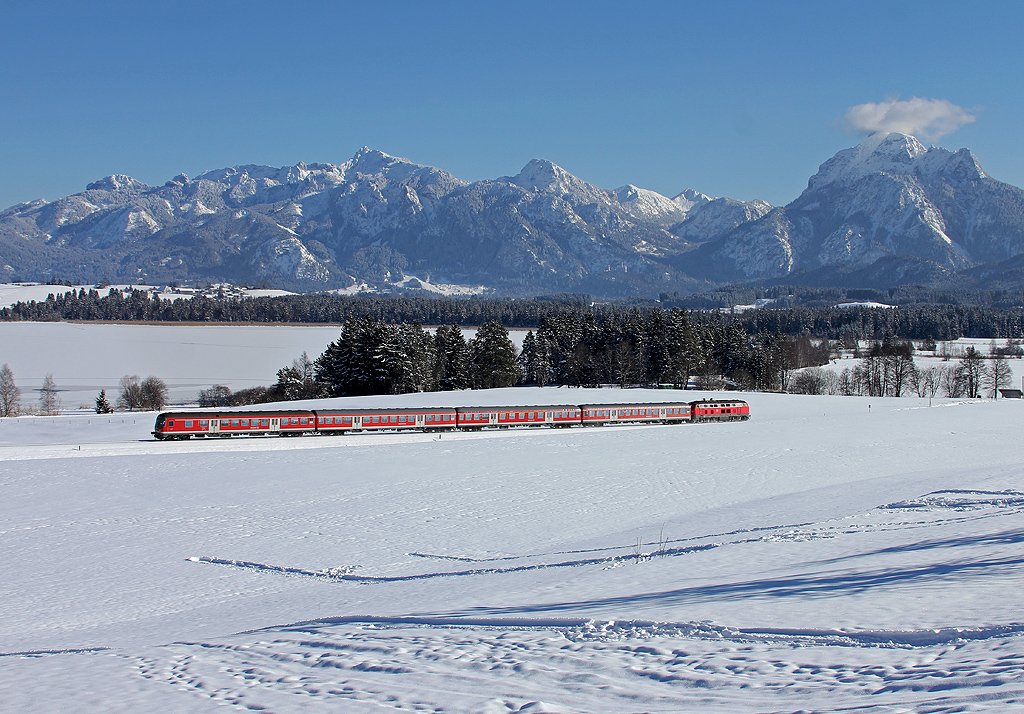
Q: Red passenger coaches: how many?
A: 4